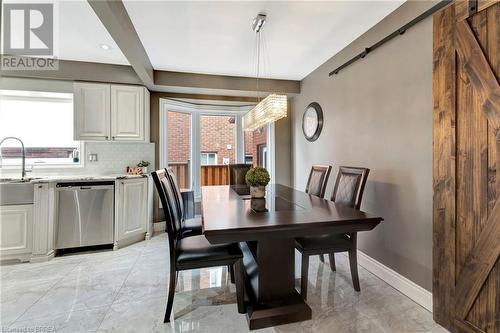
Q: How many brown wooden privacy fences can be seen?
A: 1